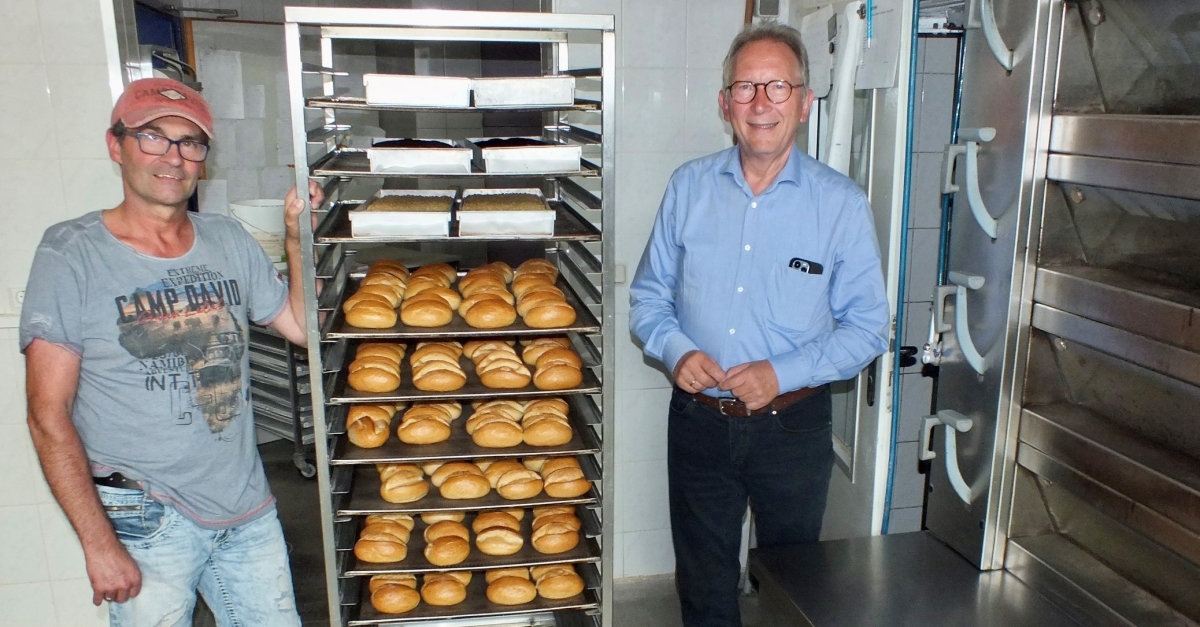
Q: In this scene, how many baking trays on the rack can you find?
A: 9